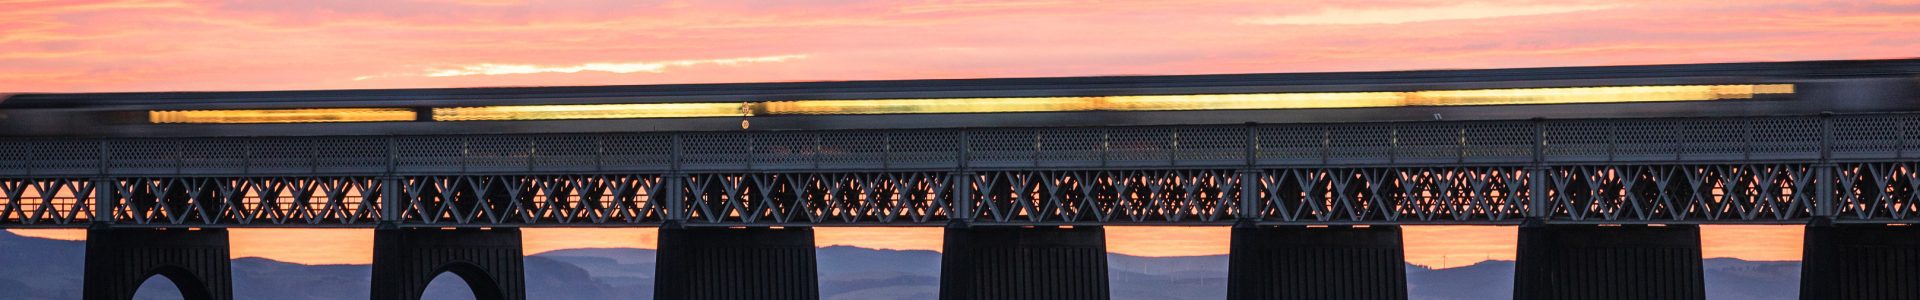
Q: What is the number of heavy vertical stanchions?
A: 7